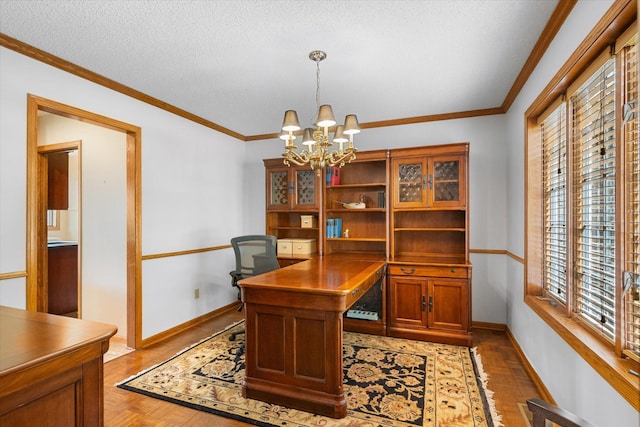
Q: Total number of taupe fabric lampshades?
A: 6